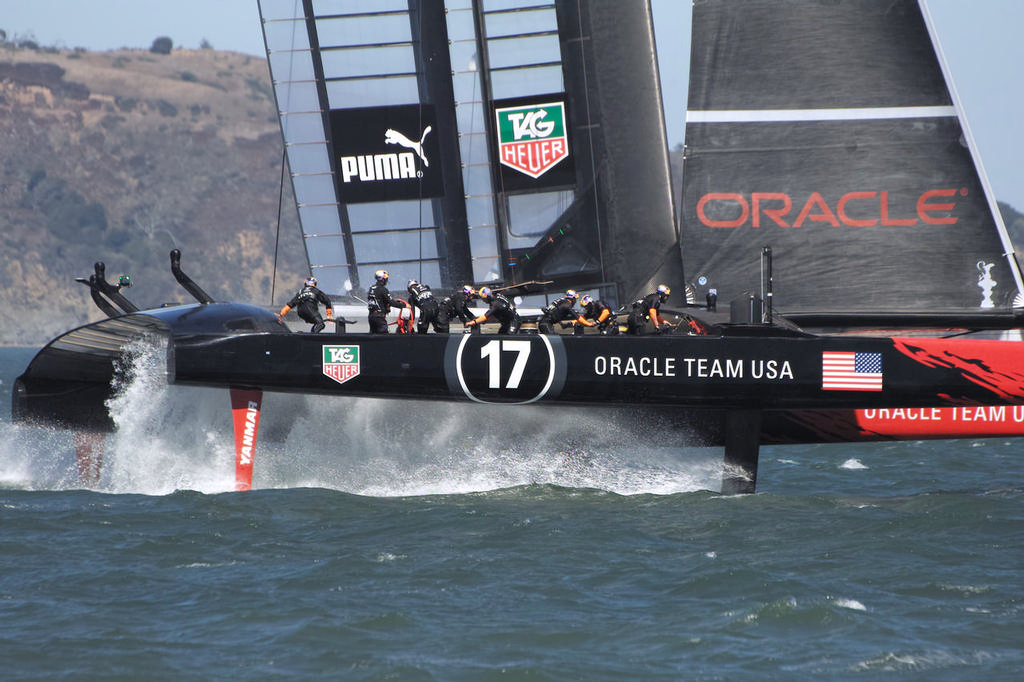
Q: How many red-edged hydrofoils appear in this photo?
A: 2